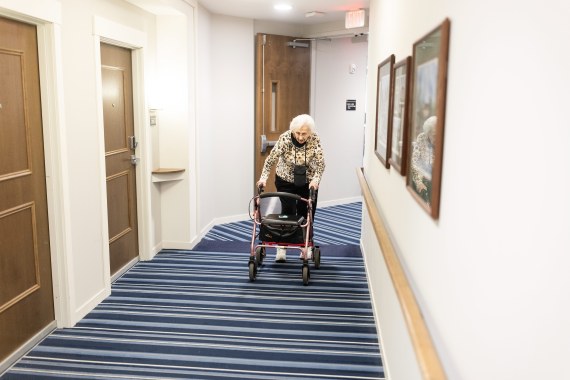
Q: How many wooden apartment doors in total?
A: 2